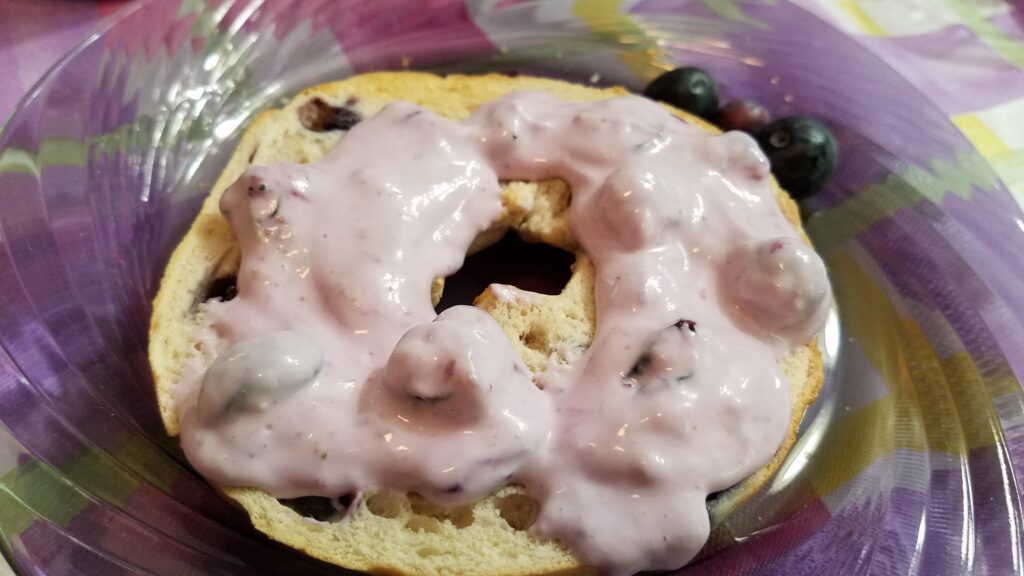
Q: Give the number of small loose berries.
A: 3